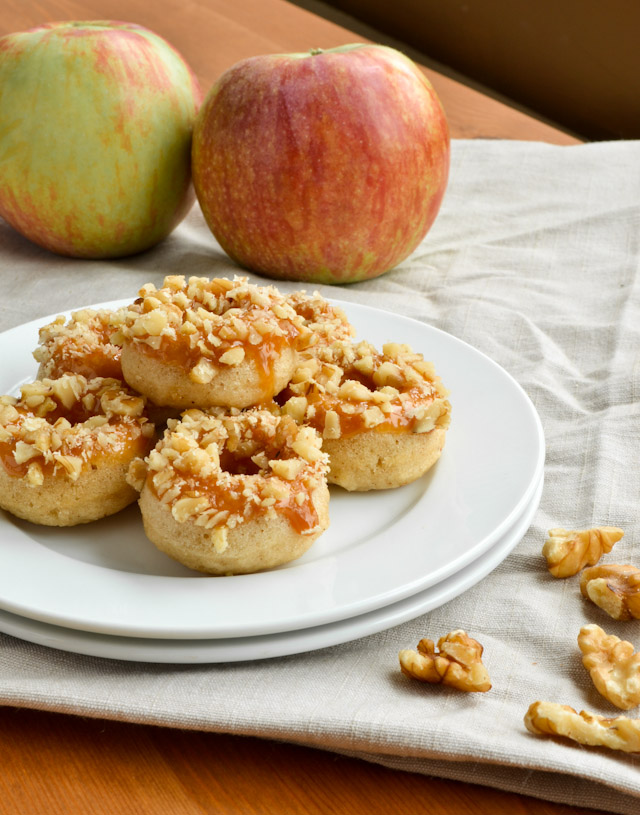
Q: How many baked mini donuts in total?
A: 6